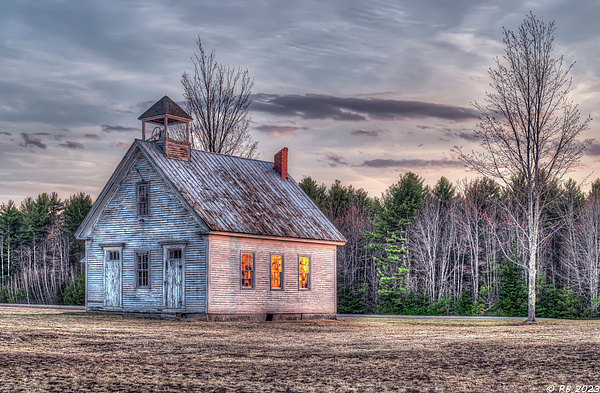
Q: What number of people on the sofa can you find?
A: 0